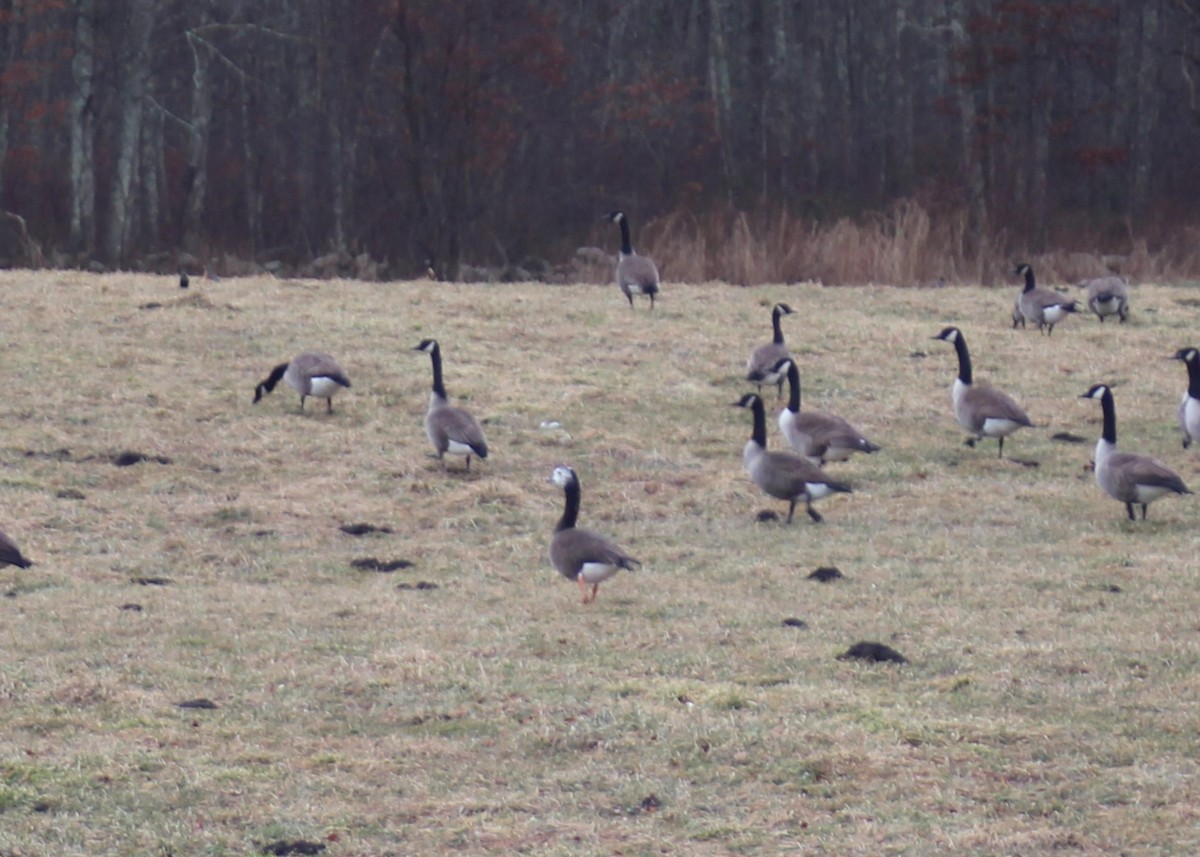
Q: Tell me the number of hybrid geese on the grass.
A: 1